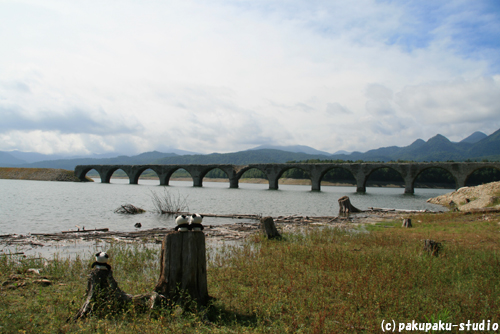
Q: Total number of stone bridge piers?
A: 10